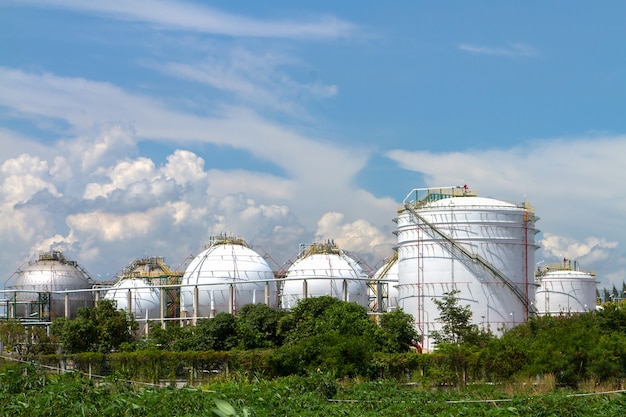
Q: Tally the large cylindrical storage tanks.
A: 2